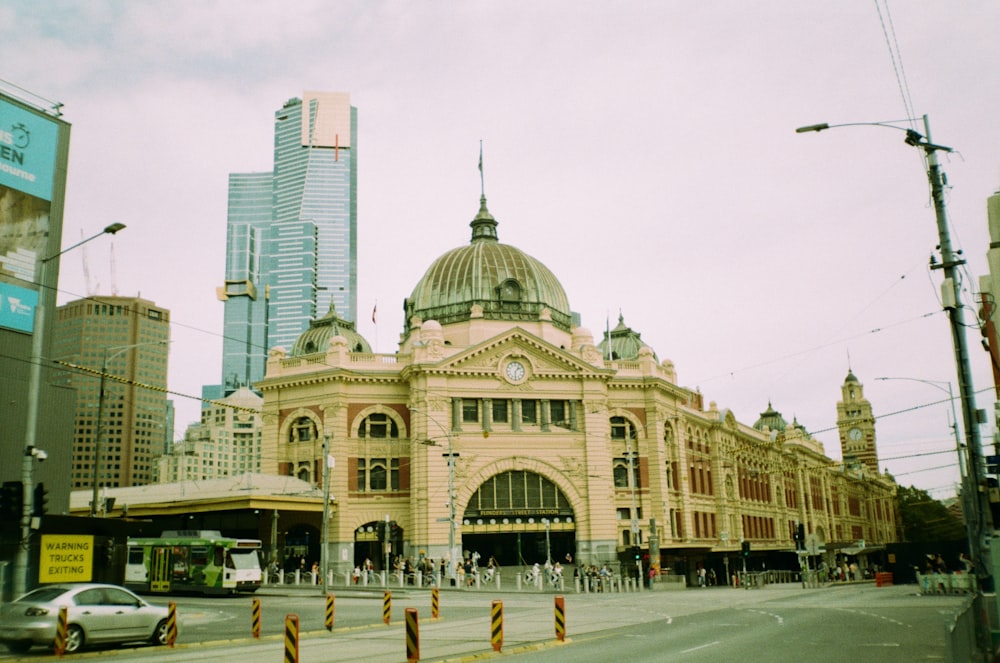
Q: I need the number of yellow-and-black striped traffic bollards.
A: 10